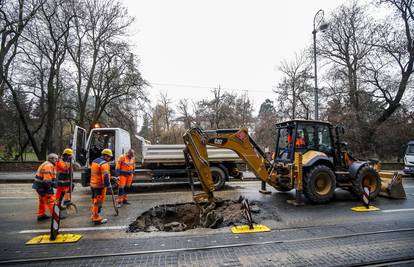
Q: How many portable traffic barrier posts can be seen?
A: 3